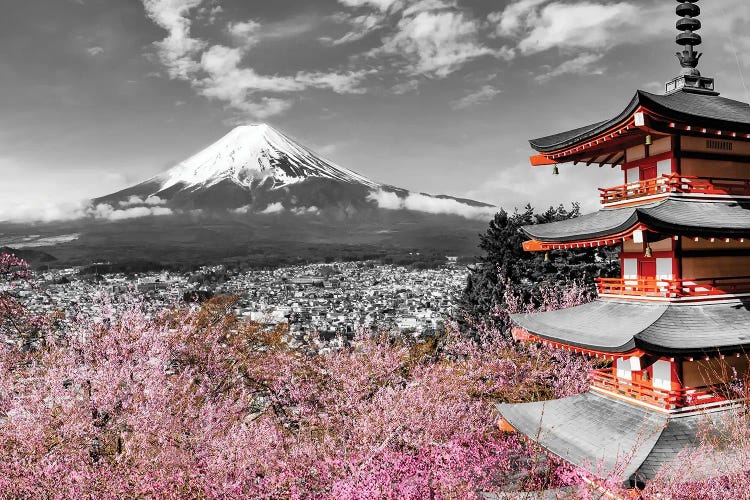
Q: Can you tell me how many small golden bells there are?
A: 5